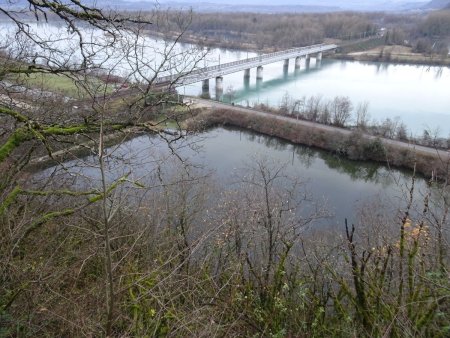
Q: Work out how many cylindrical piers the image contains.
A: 8